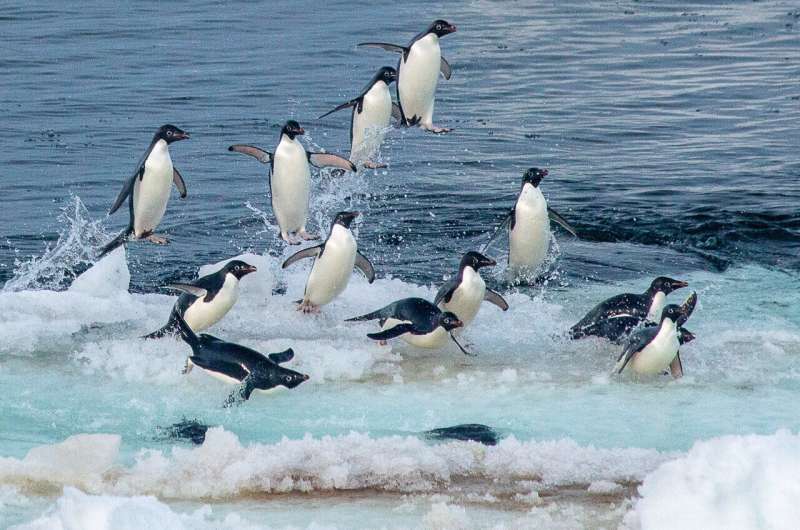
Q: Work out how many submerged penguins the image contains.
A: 2